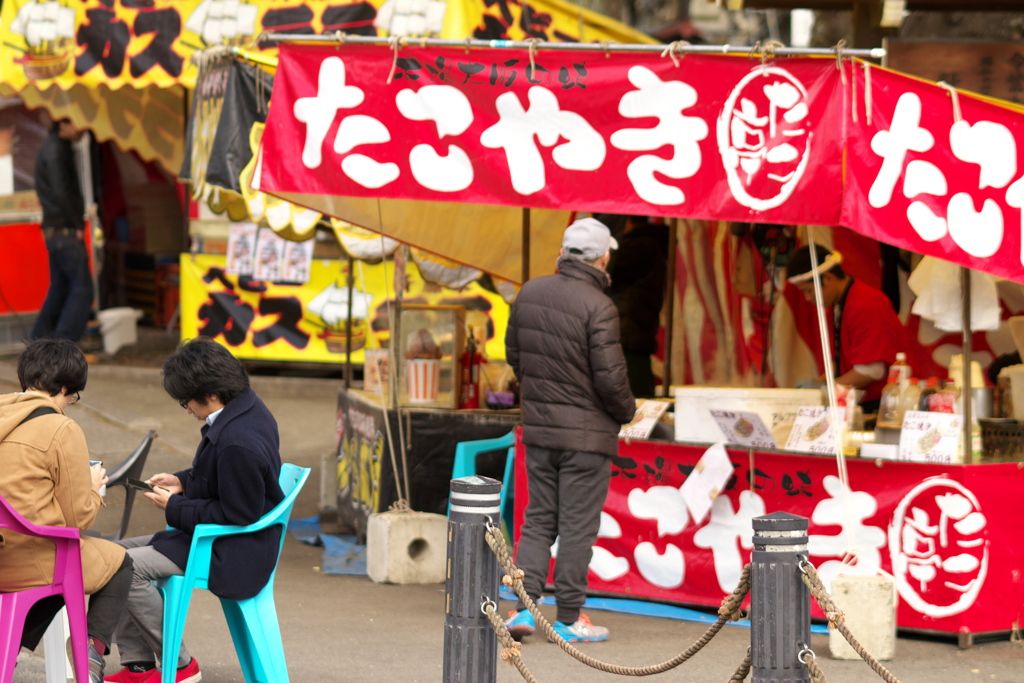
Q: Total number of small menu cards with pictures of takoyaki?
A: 4